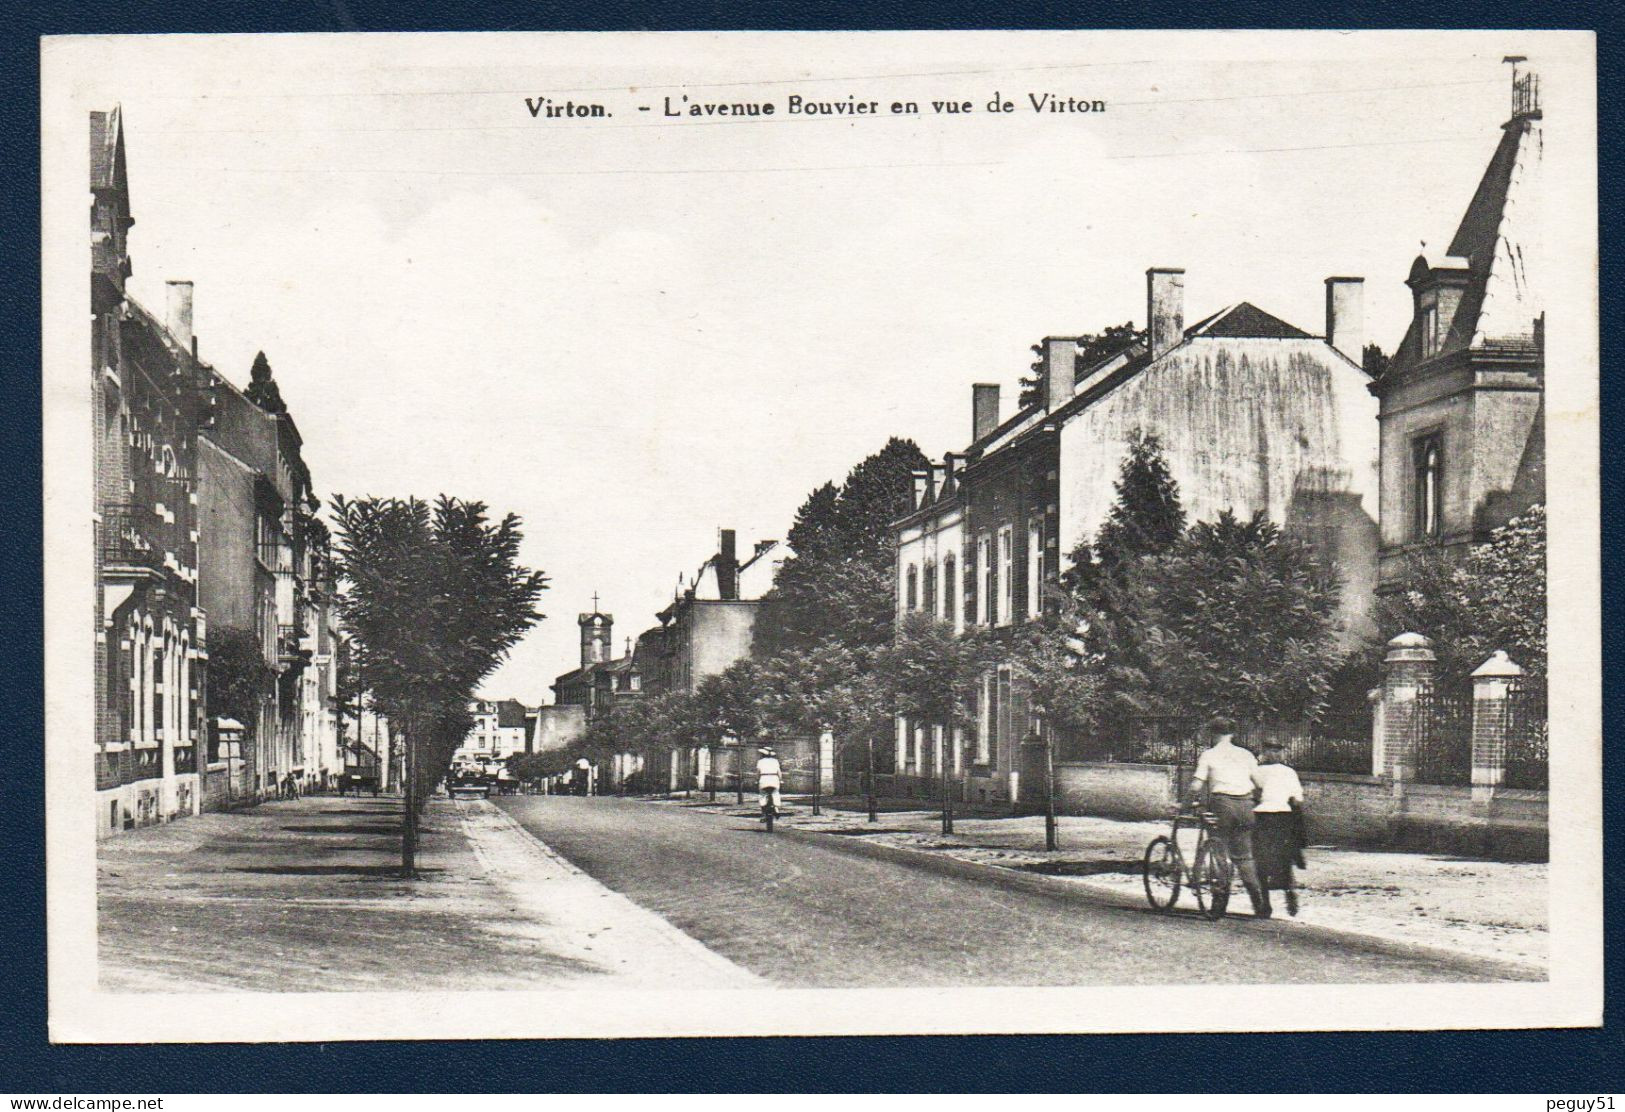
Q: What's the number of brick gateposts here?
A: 2